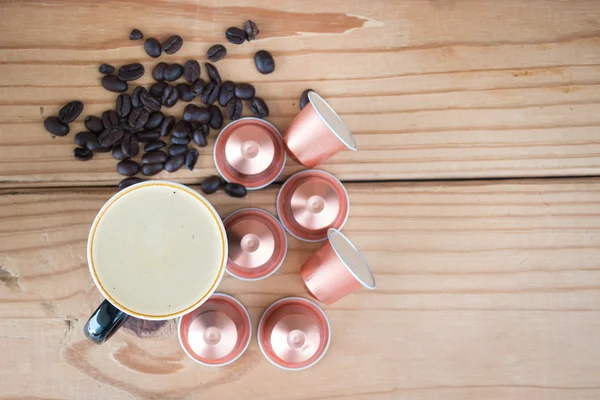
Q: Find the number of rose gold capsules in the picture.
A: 7